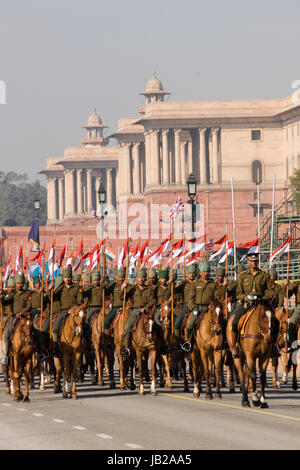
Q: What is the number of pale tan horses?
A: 0